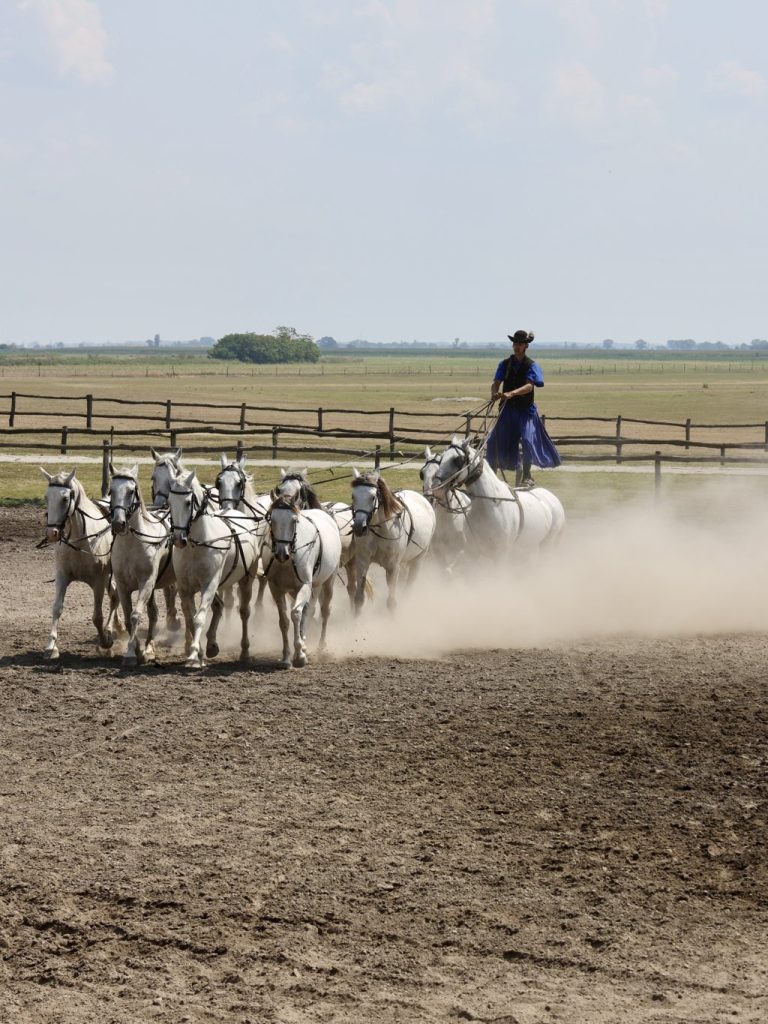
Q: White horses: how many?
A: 10